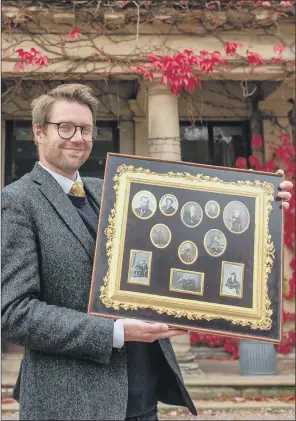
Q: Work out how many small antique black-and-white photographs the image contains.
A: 11